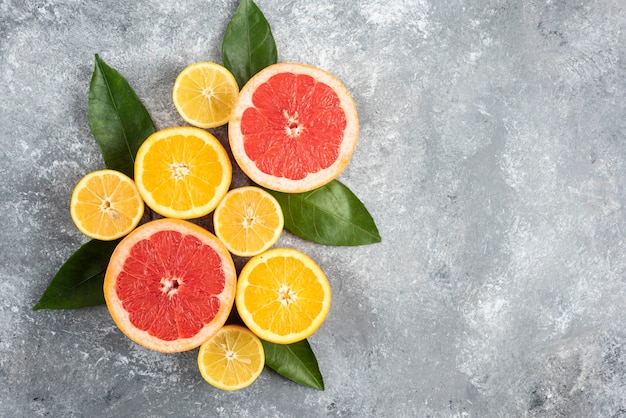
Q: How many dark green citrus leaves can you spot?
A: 5